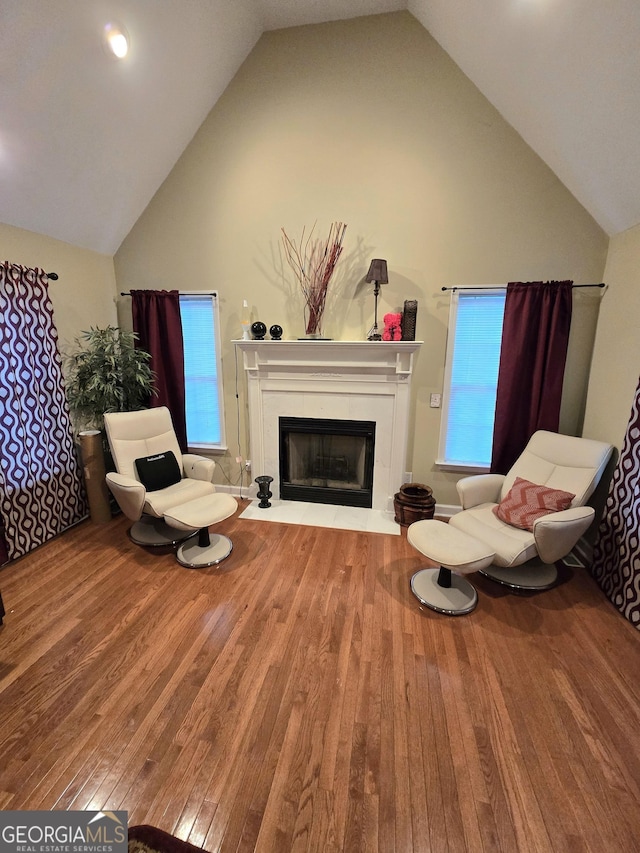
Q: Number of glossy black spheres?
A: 2